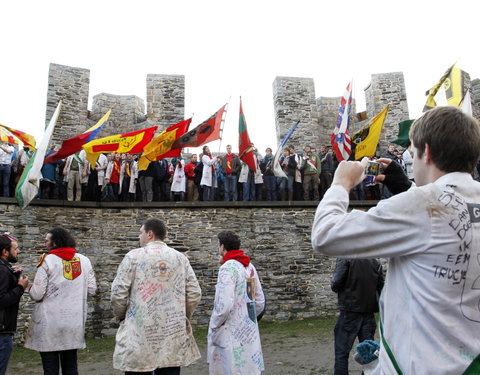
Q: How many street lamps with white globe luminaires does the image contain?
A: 0